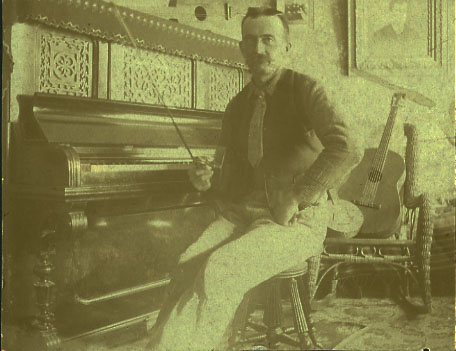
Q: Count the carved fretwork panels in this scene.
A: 3